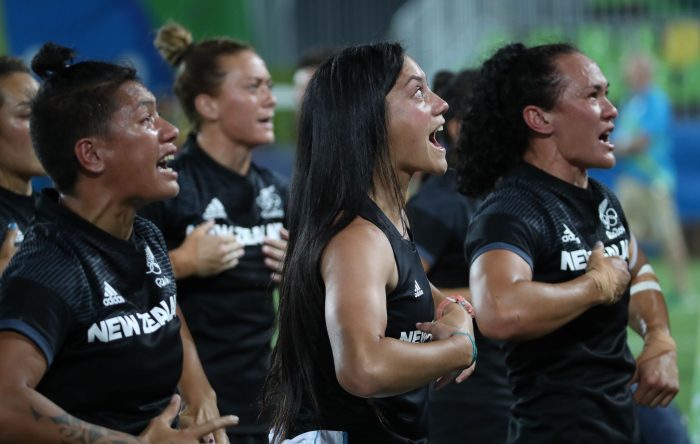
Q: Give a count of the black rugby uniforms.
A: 6